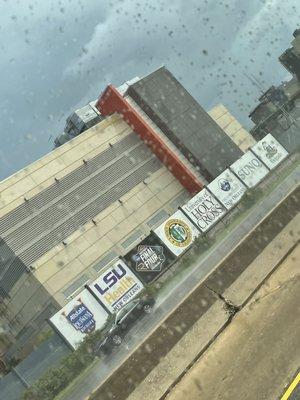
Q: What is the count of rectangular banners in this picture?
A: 8